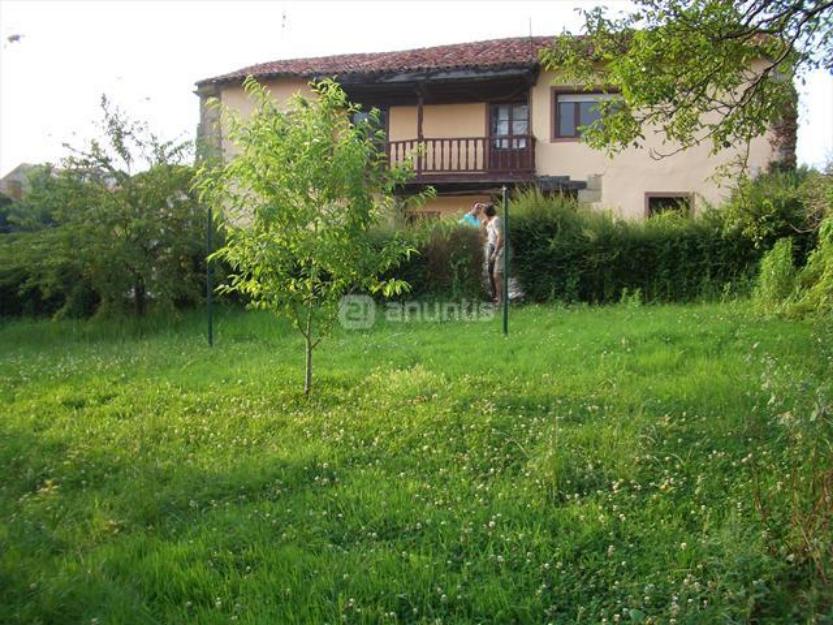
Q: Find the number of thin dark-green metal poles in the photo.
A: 2